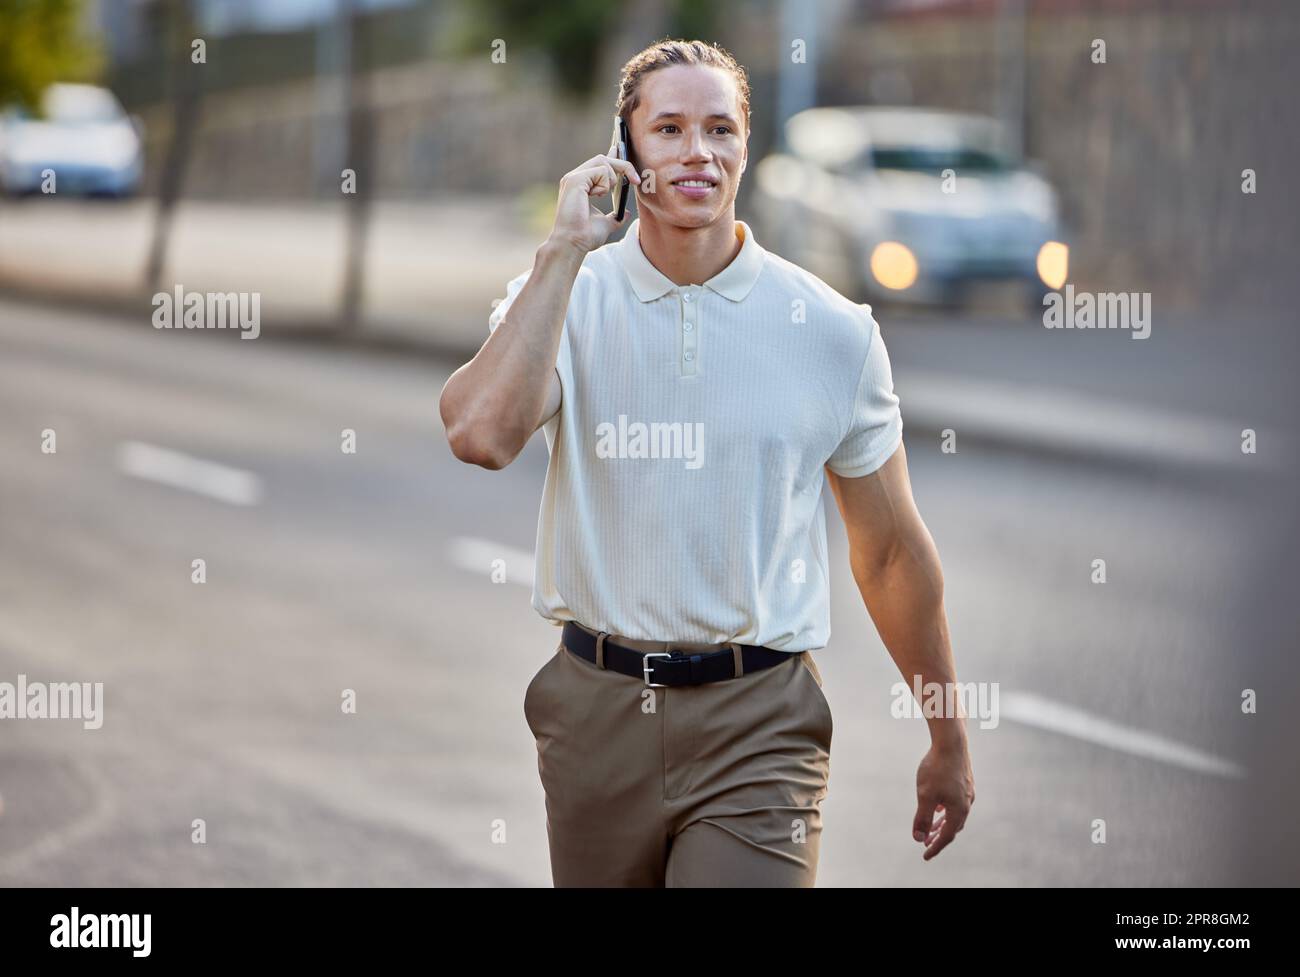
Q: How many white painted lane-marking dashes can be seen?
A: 3